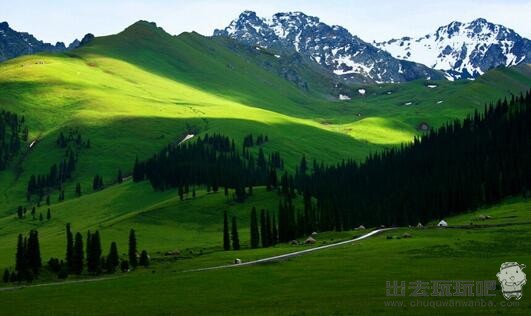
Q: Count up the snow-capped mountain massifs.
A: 2